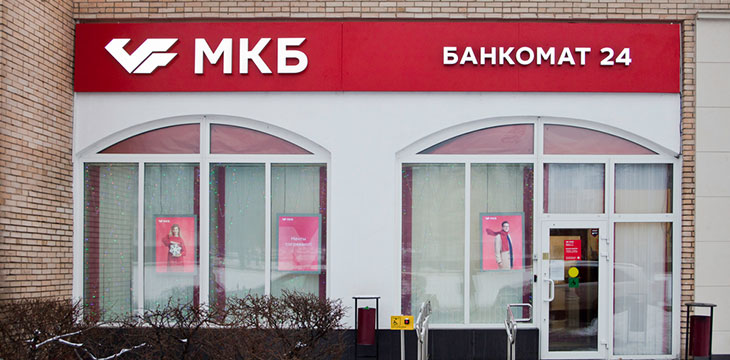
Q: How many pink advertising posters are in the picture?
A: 3